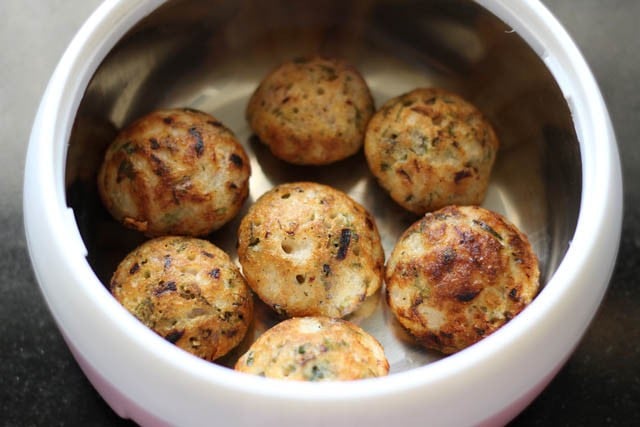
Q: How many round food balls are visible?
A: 7